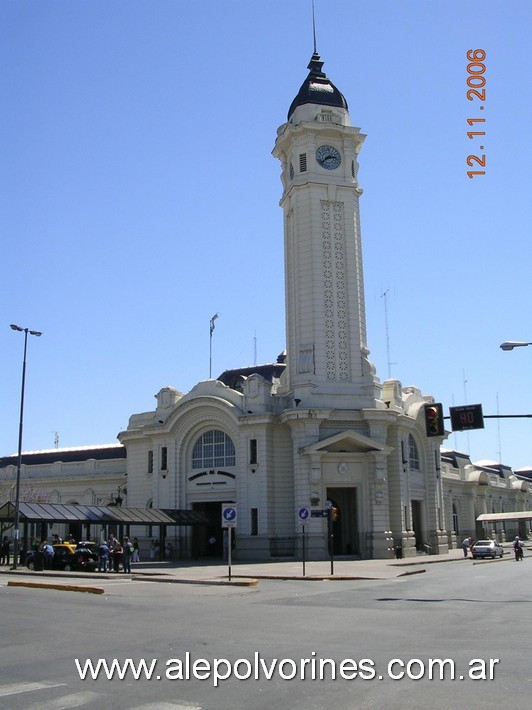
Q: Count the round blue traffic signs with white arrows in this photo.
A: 2